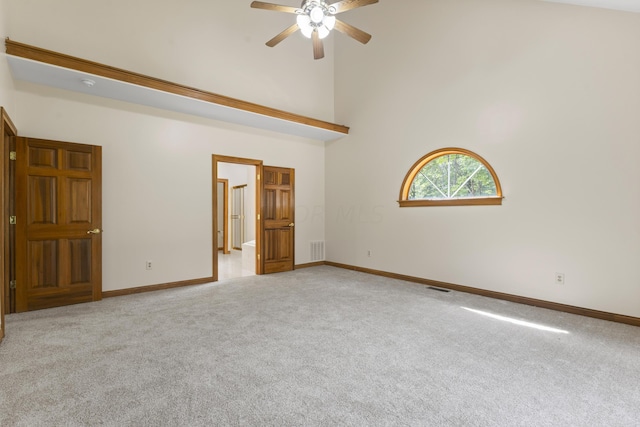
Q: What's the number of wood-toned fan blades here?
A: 5